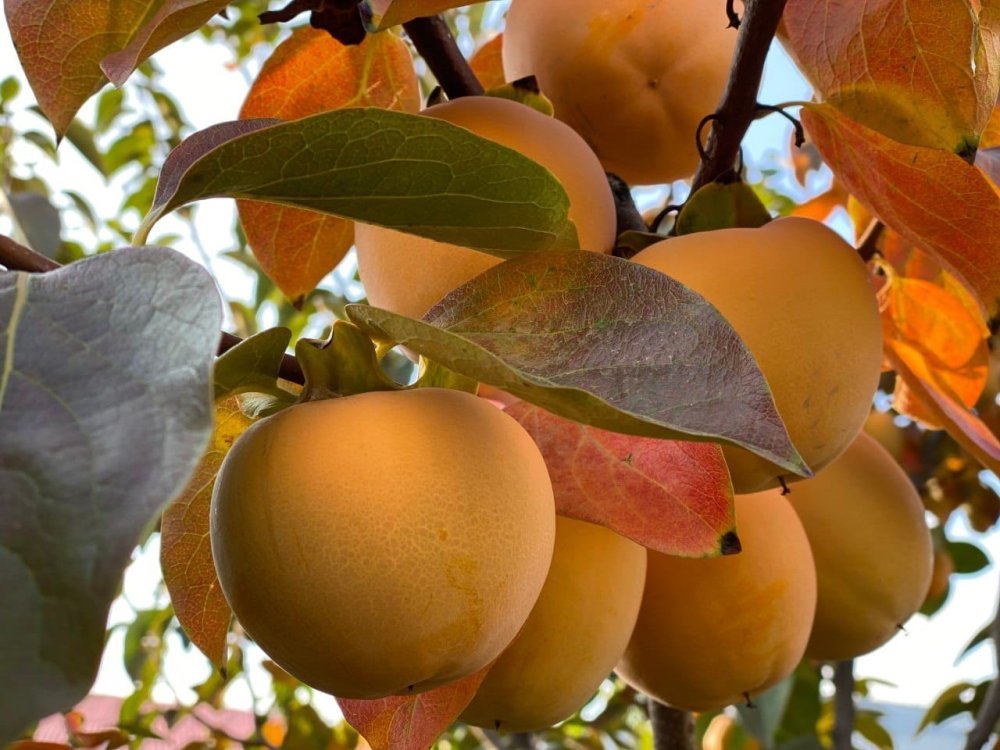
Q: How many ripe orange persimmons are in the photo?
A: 7